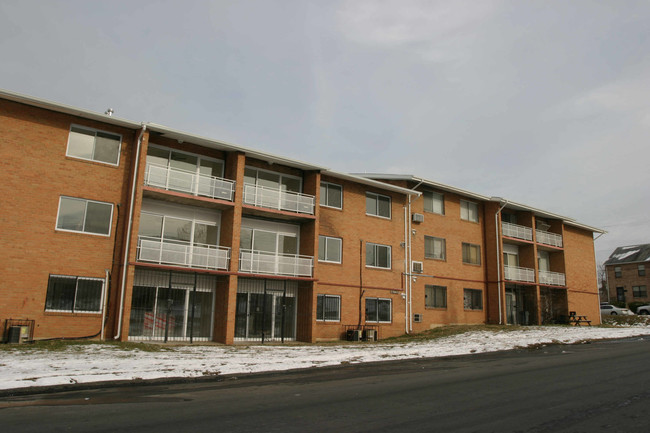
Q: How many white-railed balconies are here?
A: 8